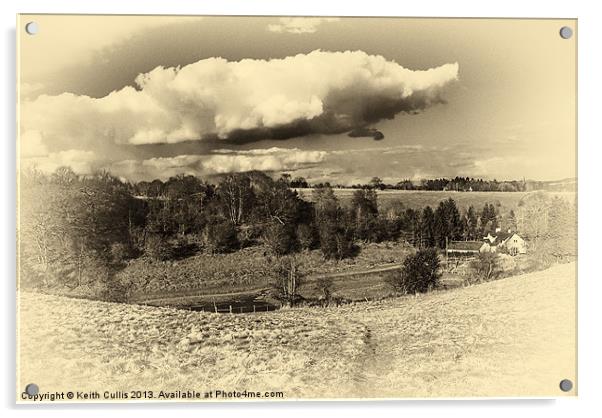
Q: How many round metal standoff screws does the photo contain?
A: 4